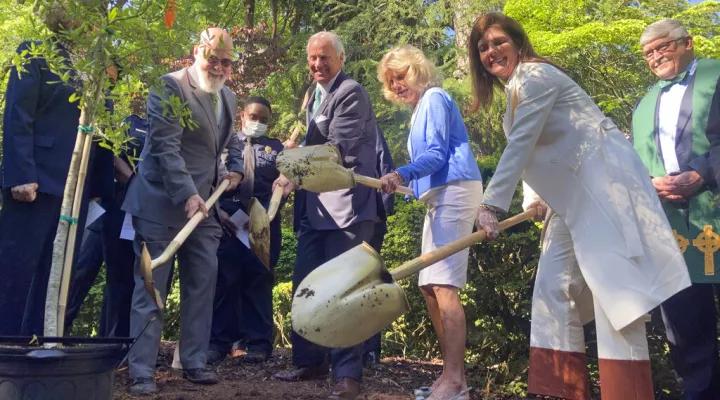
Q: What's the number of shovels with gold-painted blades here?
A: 4